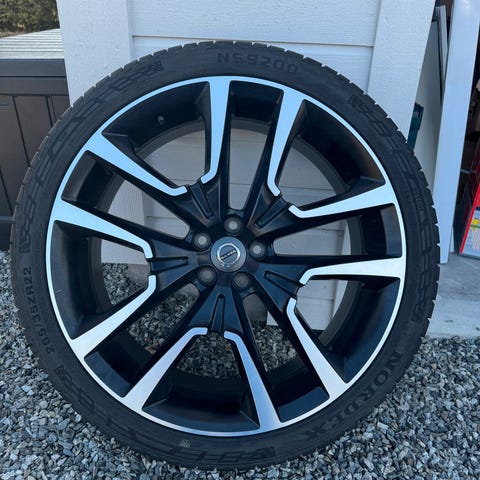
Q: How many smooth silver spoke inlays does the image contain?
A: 10